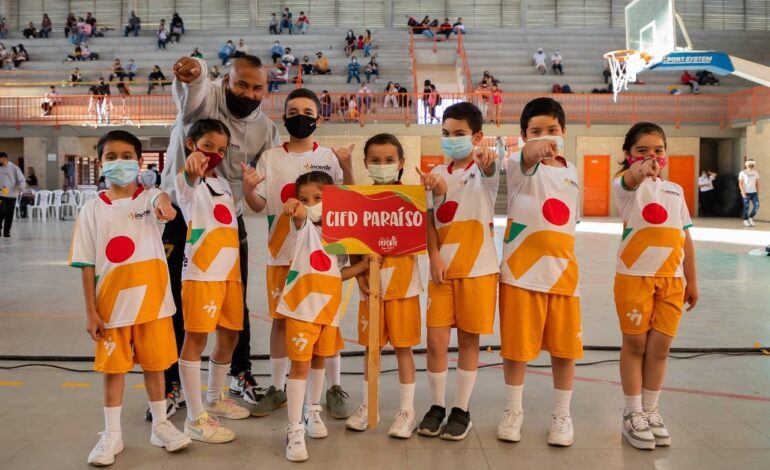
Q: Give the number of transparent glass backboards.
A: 1